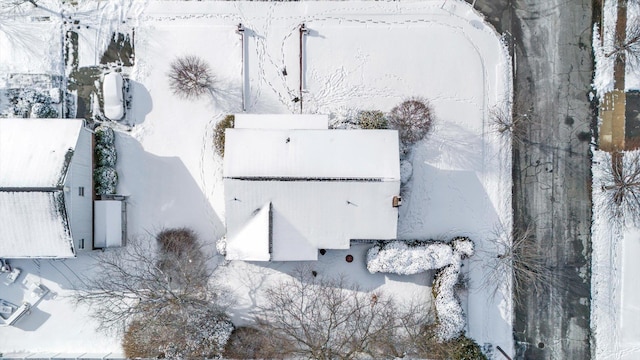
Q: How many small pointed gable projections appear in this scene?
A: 1